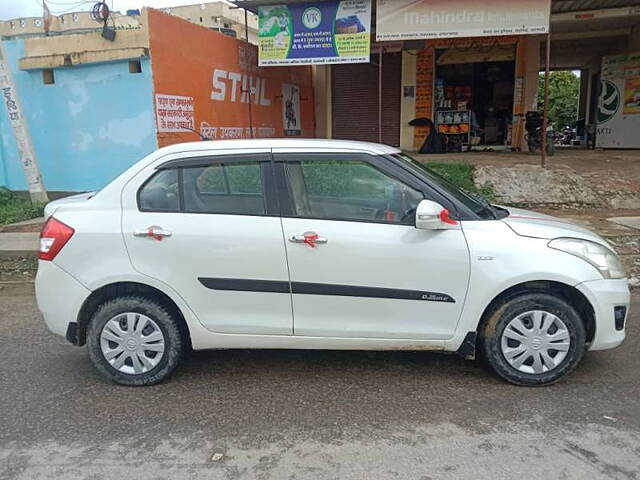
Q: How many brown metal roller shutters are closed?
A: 1